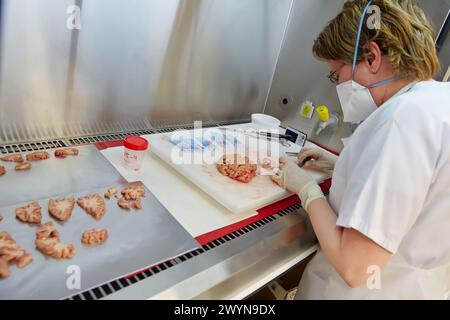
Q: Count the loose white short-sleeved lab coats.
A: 1